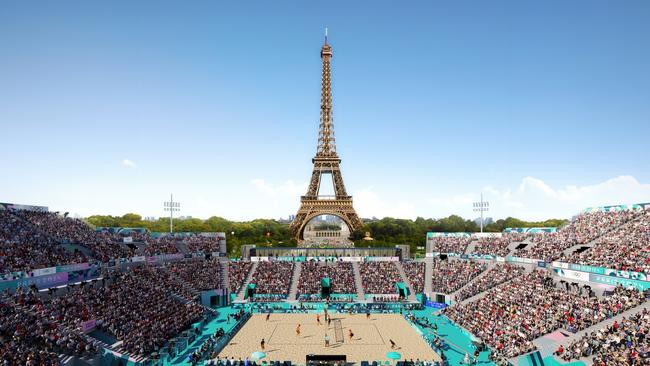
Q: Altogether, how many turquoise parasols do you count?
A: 2